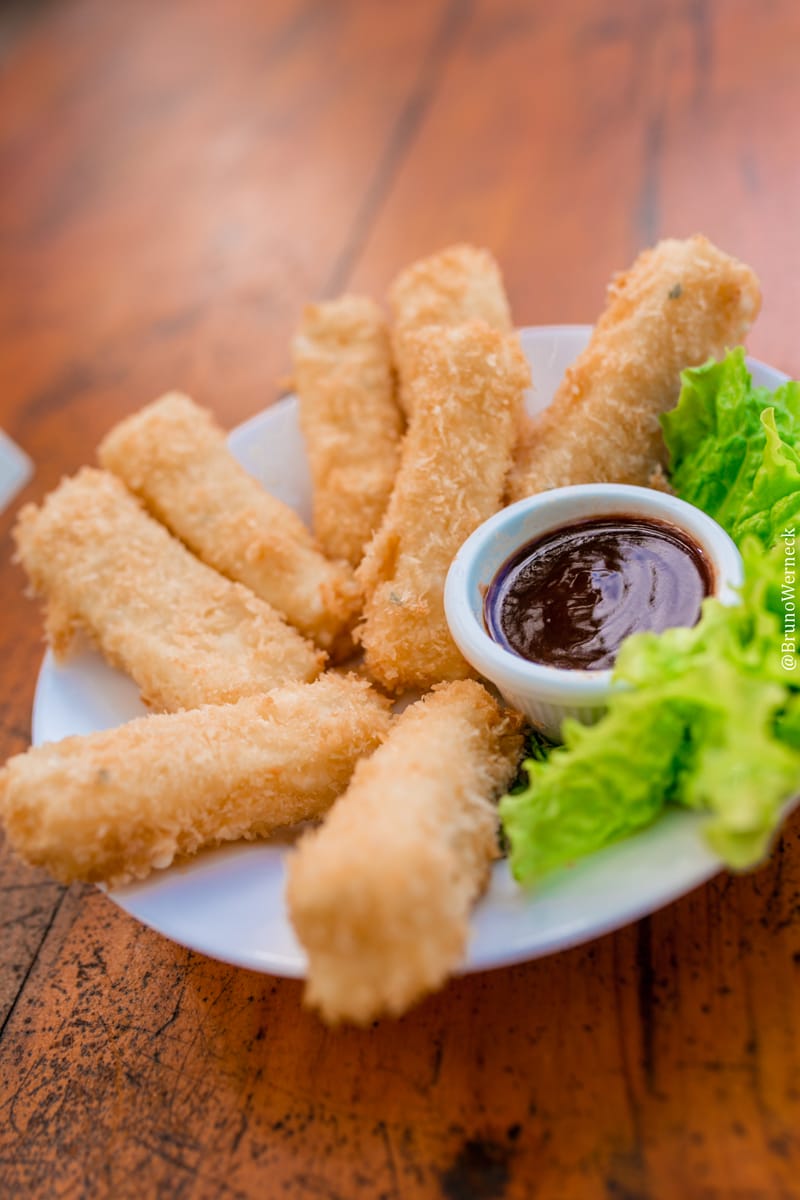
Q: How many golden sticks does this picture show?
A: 8